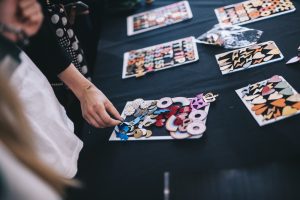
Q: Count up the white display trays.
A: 6